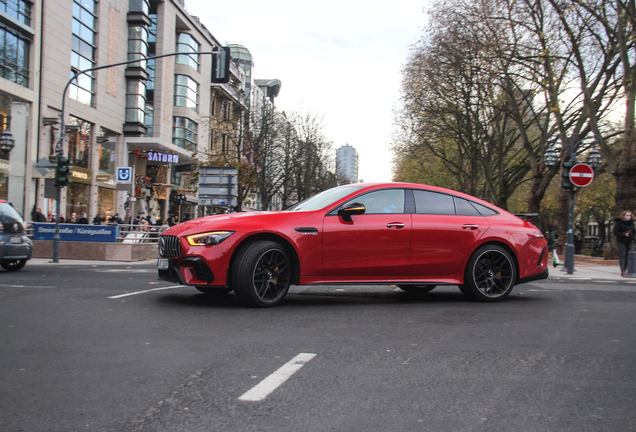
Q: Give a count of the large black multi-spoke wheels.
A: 2